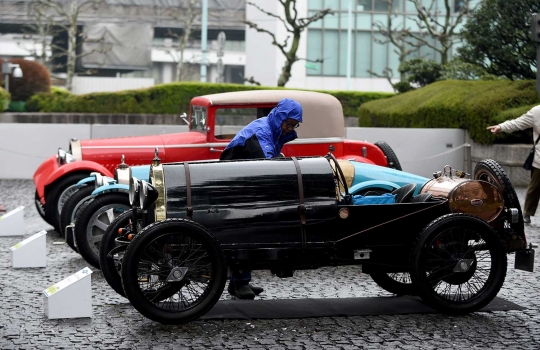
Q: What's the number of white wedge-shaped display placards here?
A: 3